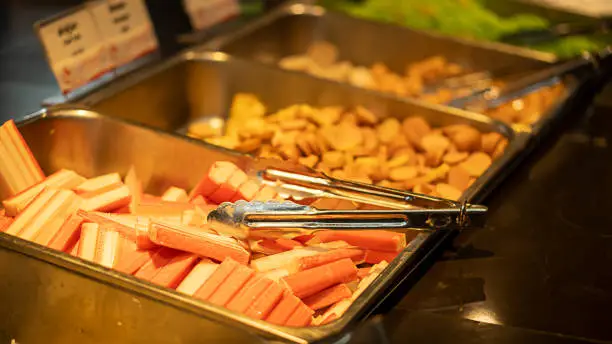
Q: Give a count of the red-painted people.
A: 0